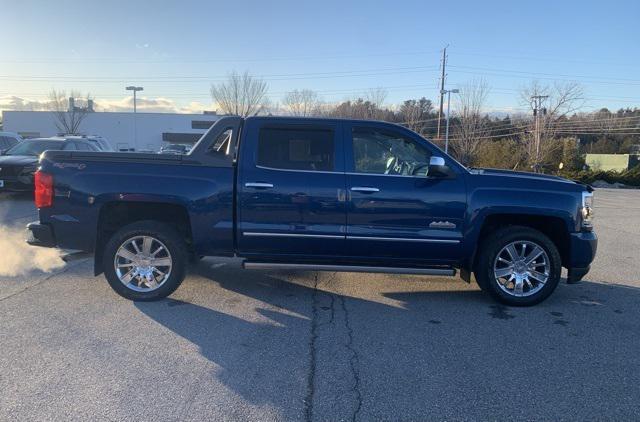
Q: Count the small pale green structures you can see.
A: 1